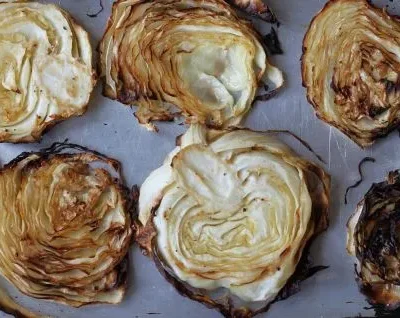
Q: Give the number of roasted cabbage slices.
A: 6